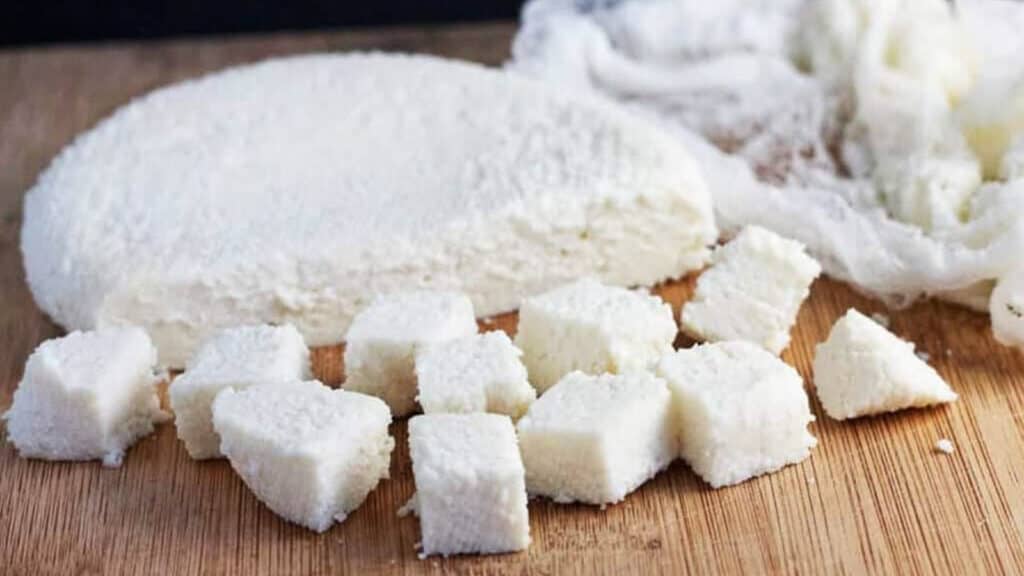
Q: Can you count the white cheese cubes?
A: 11